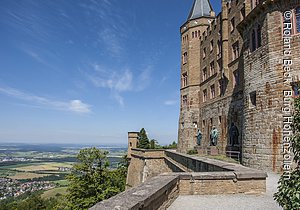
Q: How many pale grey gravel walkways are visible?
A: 1